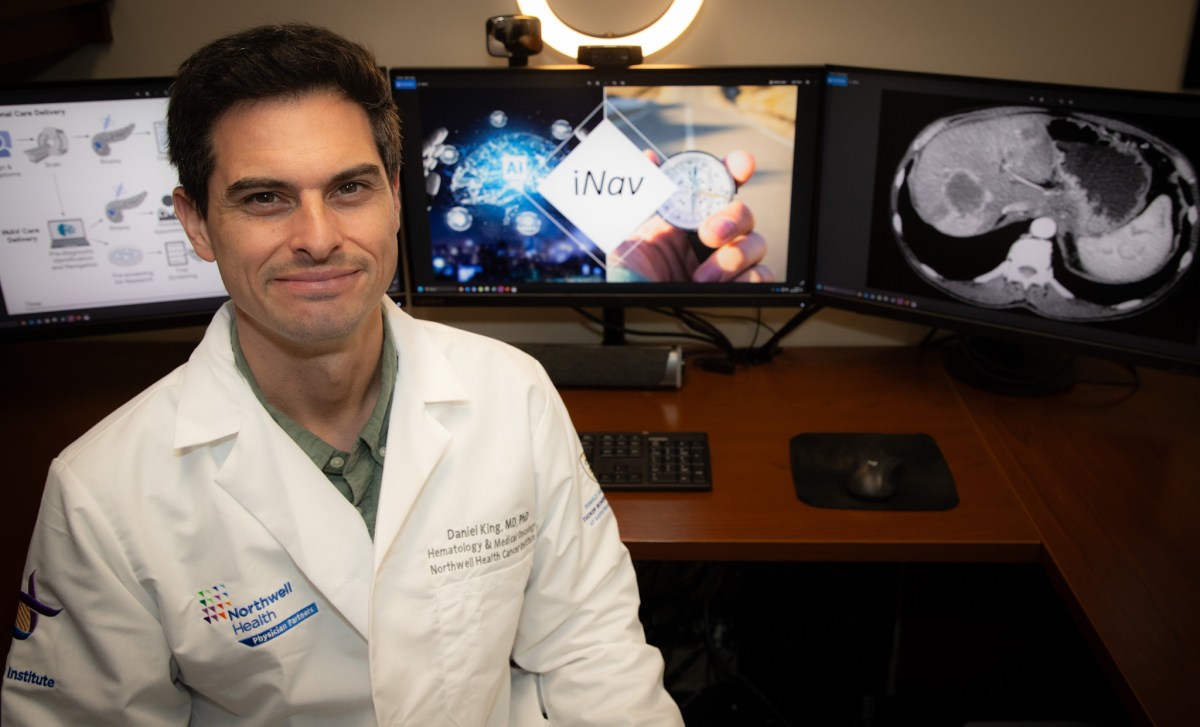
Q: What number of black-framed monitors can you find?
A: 3